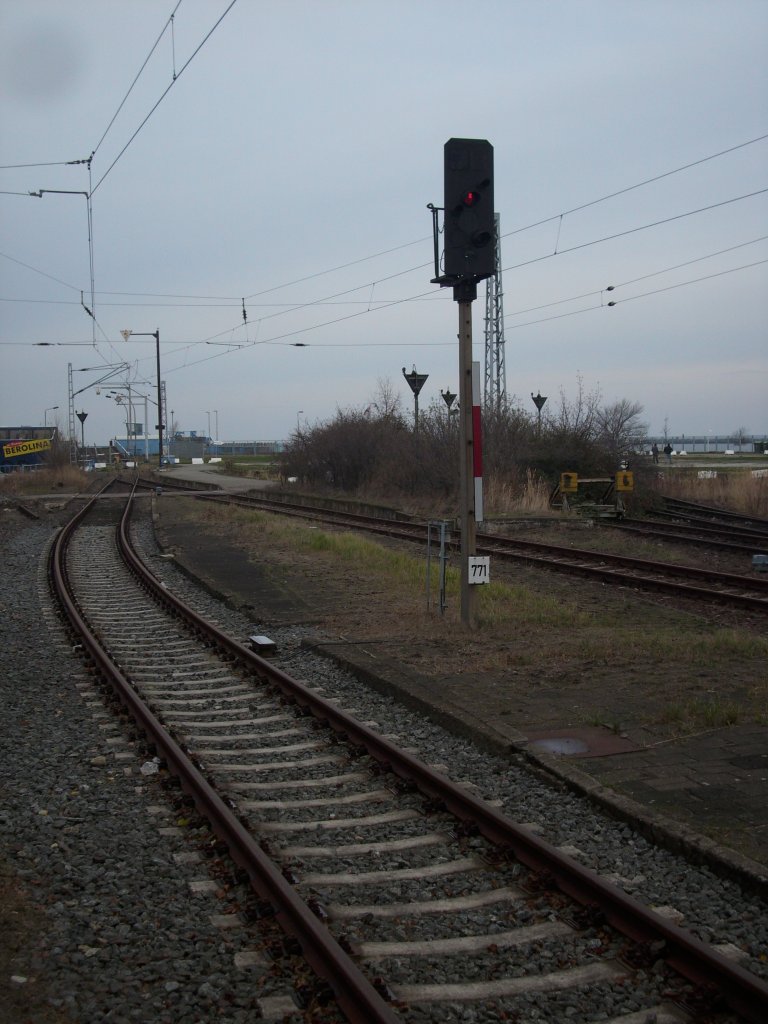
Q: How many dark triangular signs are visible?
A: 4